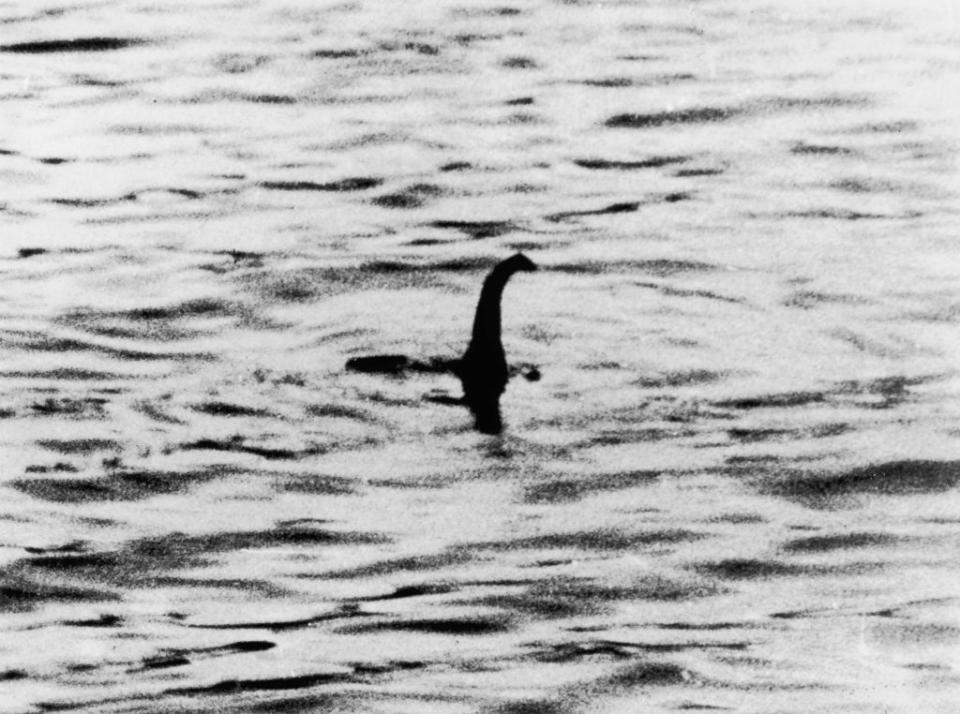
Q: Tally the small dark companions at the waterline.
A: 2